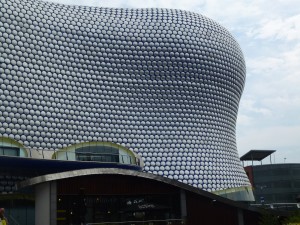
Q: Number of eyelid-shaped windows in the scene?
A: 2